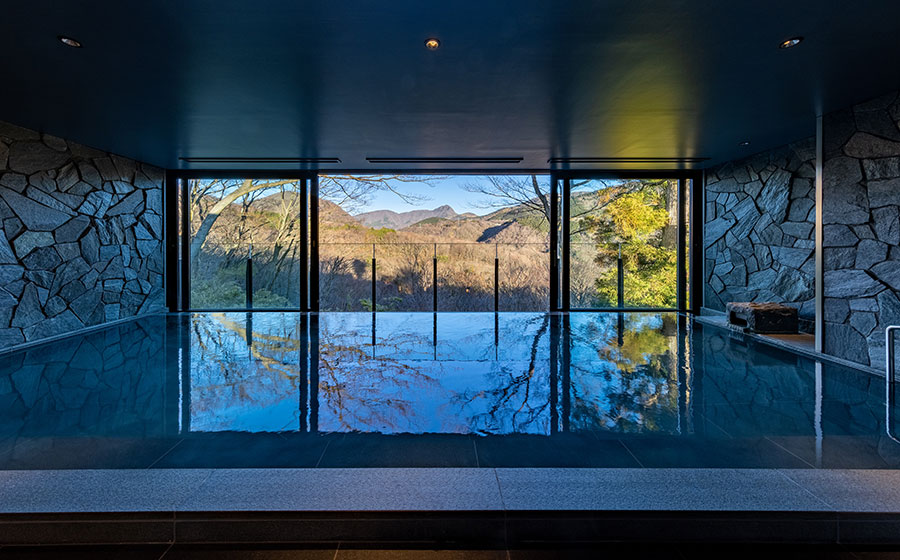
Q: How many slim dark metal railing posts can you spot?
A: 5